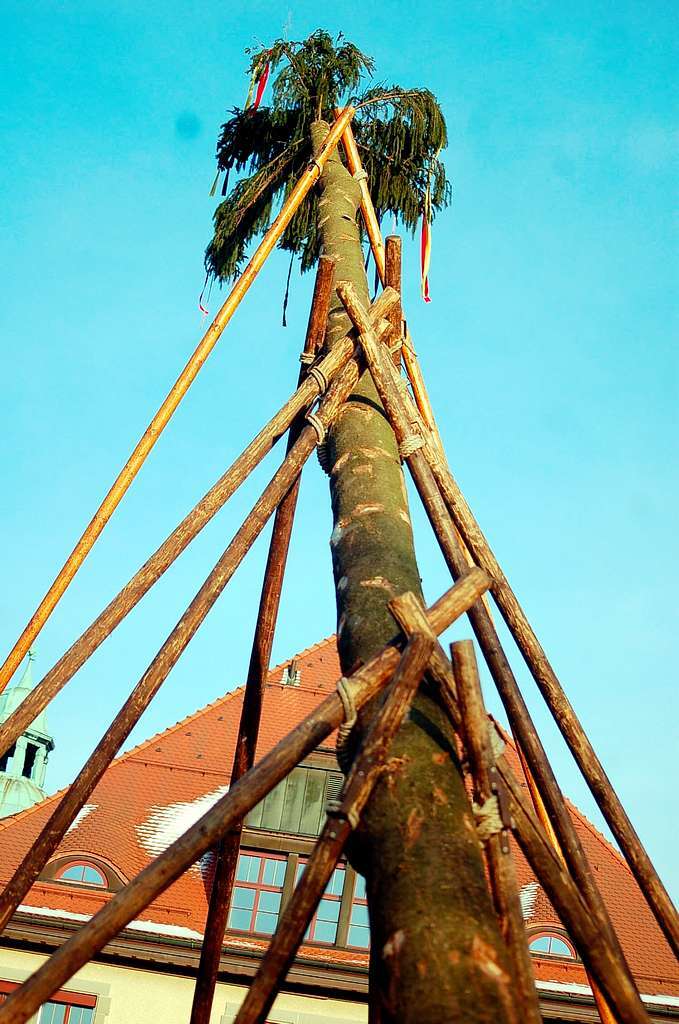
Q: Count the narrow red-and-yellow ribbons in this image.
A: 2